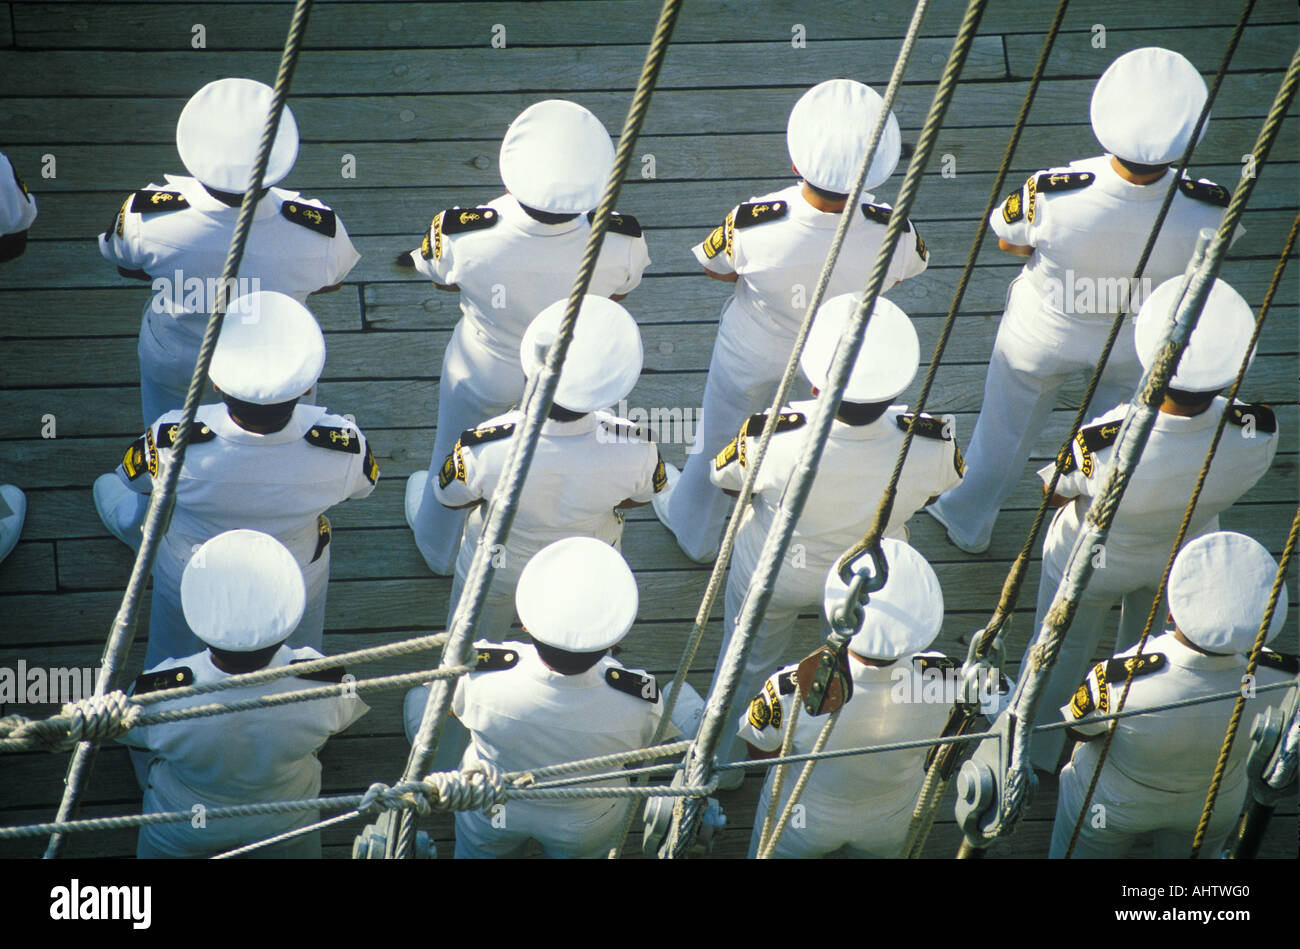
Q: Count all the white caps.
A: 12